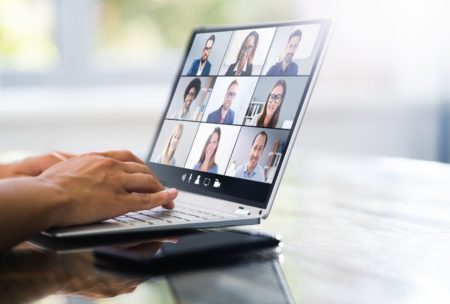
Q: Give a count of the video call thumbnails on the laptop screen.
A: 9